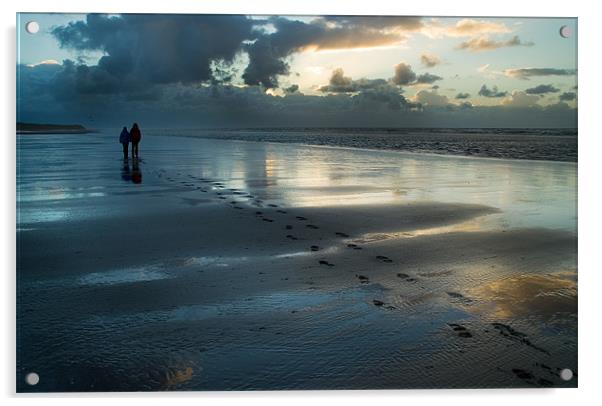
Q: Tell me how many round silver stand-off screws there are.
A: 4